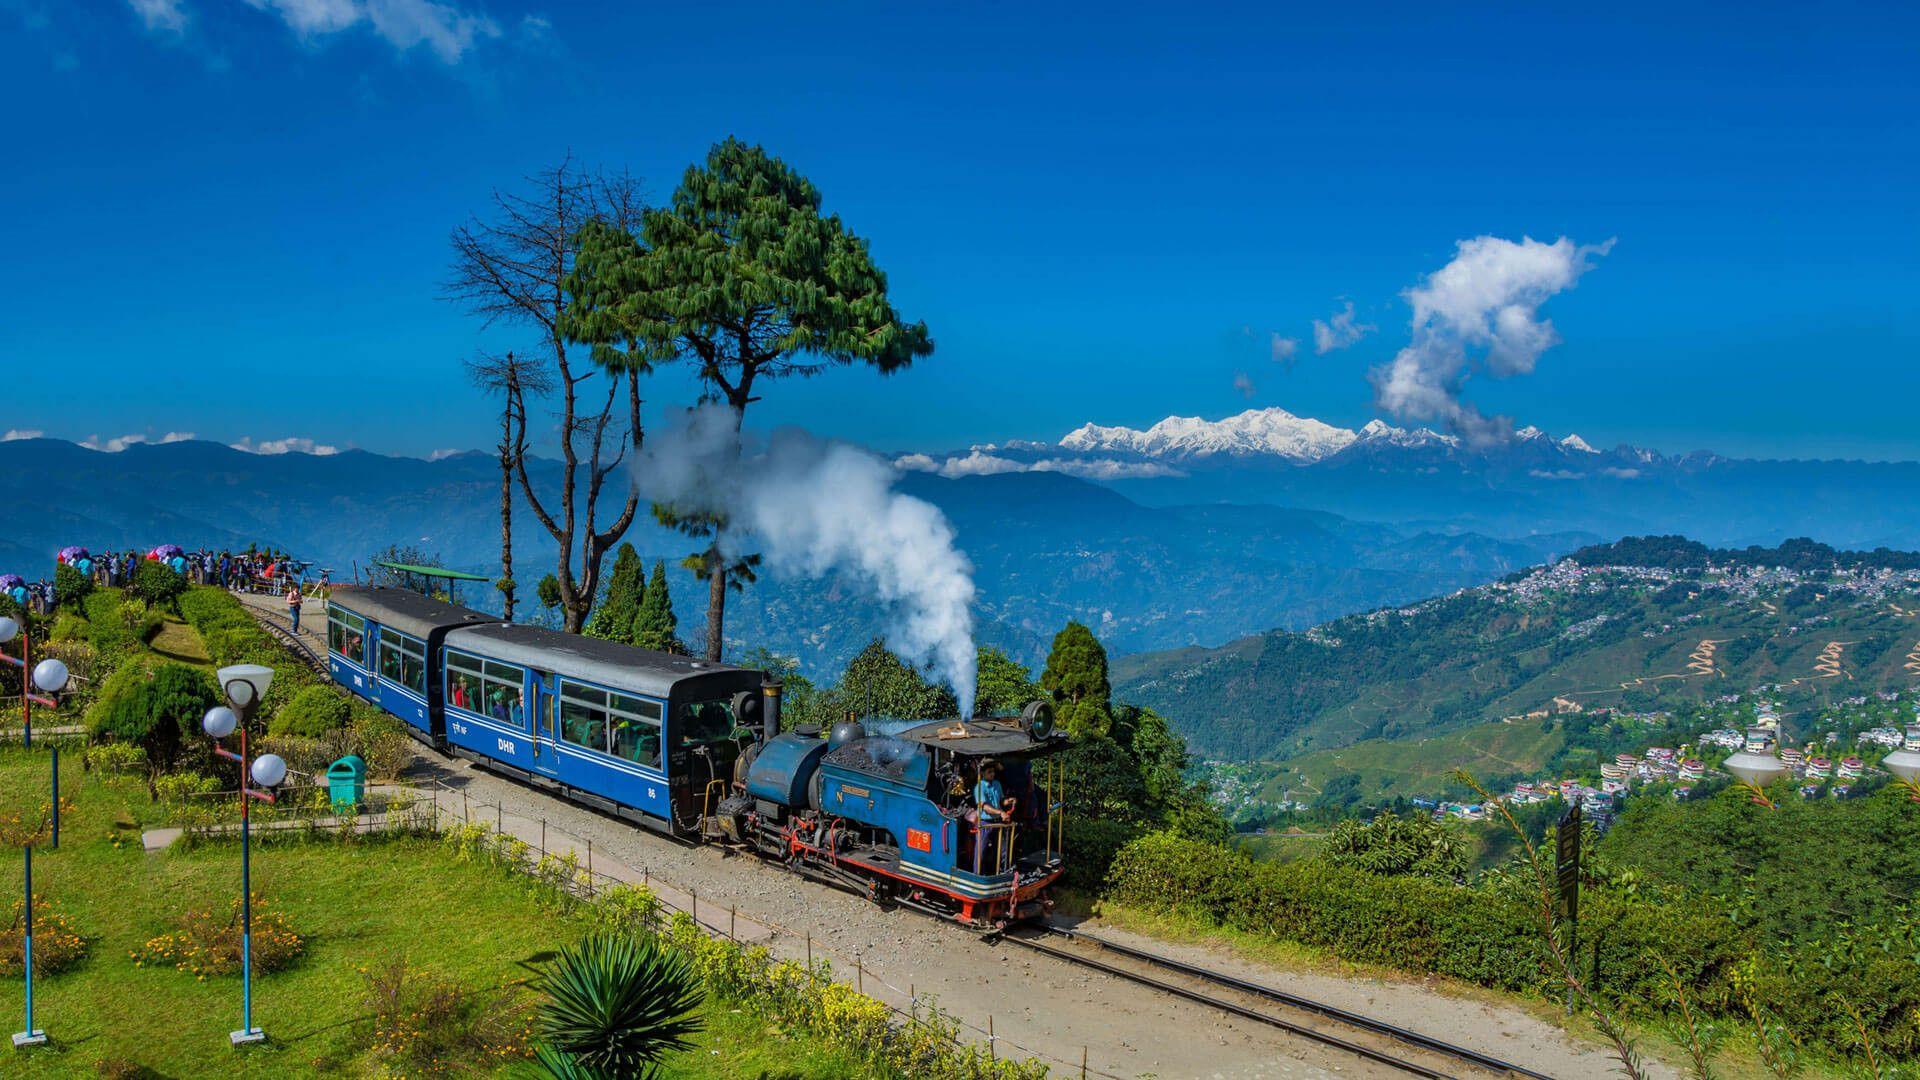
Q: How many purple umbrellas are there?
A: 3